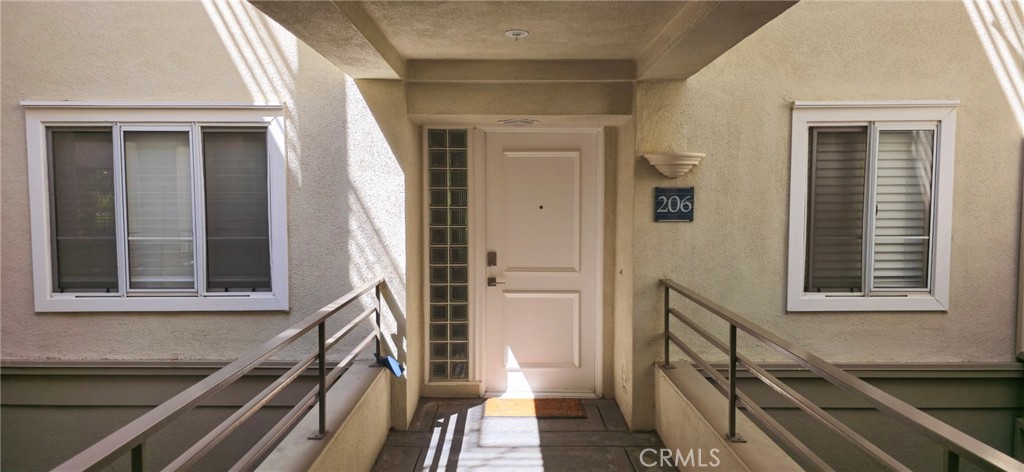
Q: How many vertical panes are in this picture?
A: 5